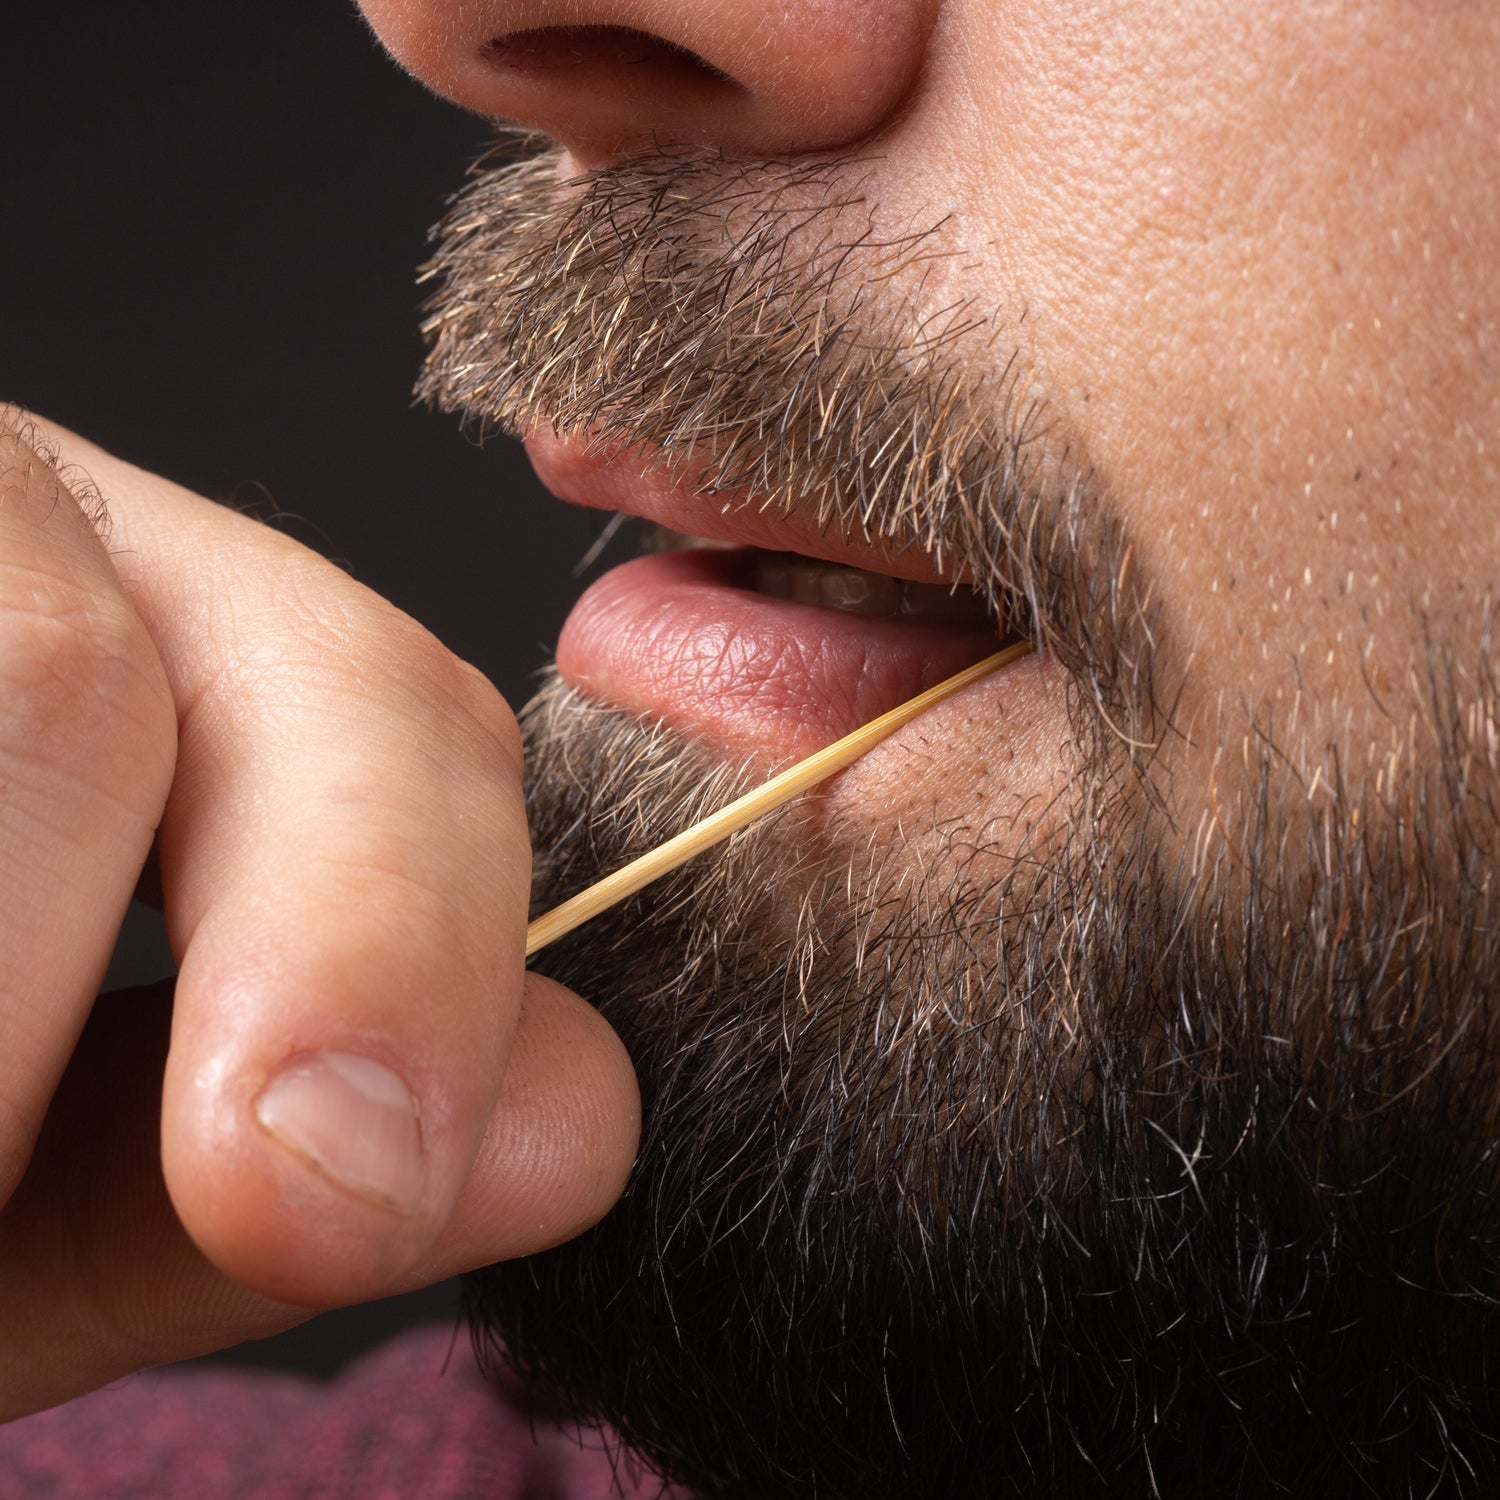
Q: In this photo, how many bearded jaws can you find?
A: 1